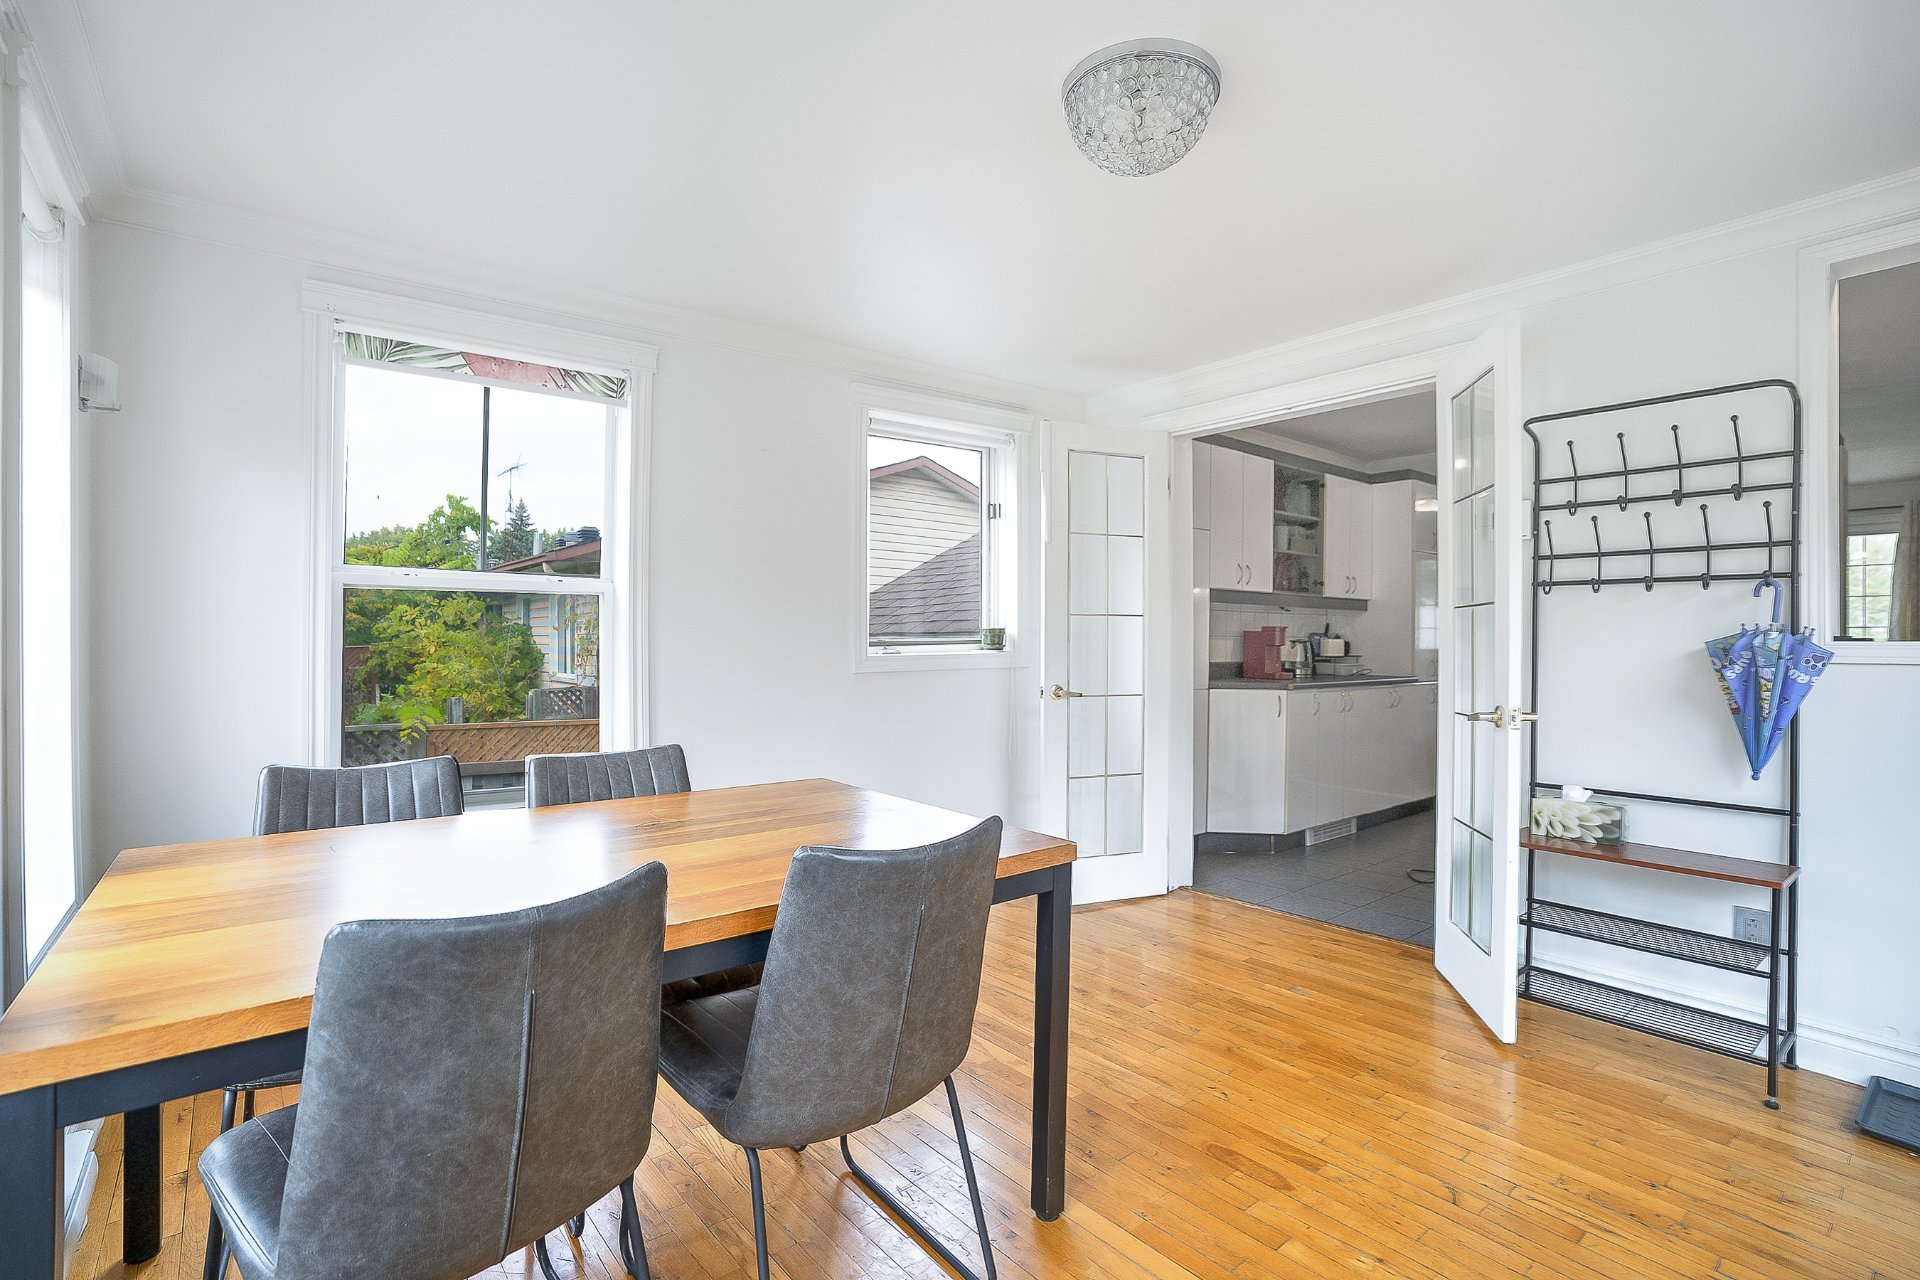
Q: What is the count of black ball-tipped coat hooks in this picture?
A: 9